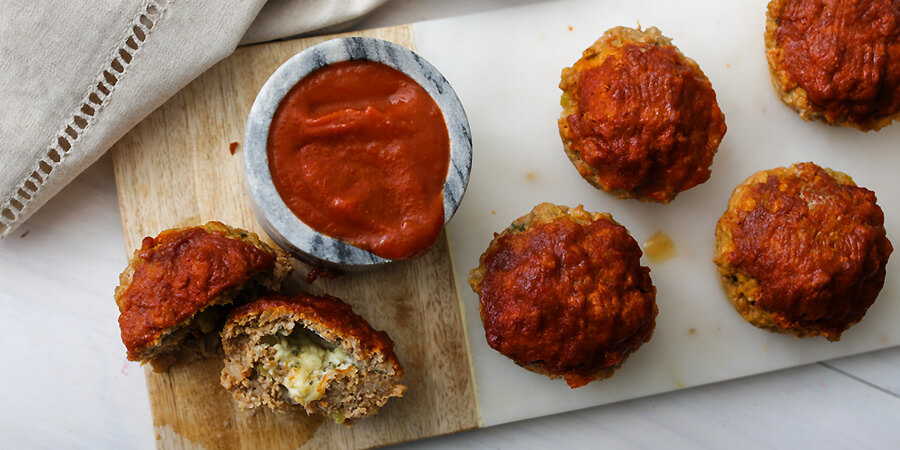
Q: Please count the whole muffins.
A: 4